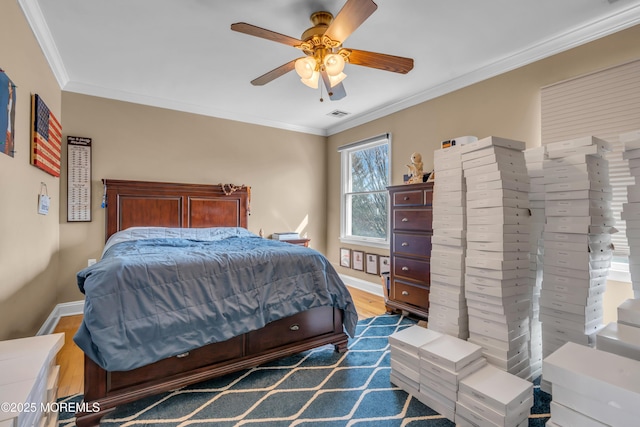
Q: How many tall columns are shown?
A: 5